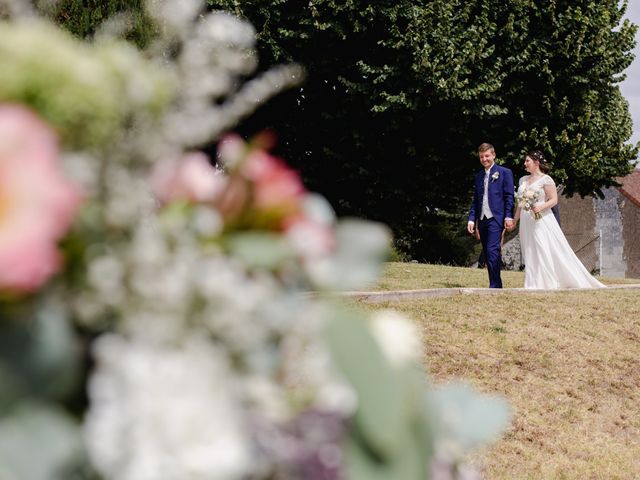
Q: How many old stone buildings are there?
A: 1